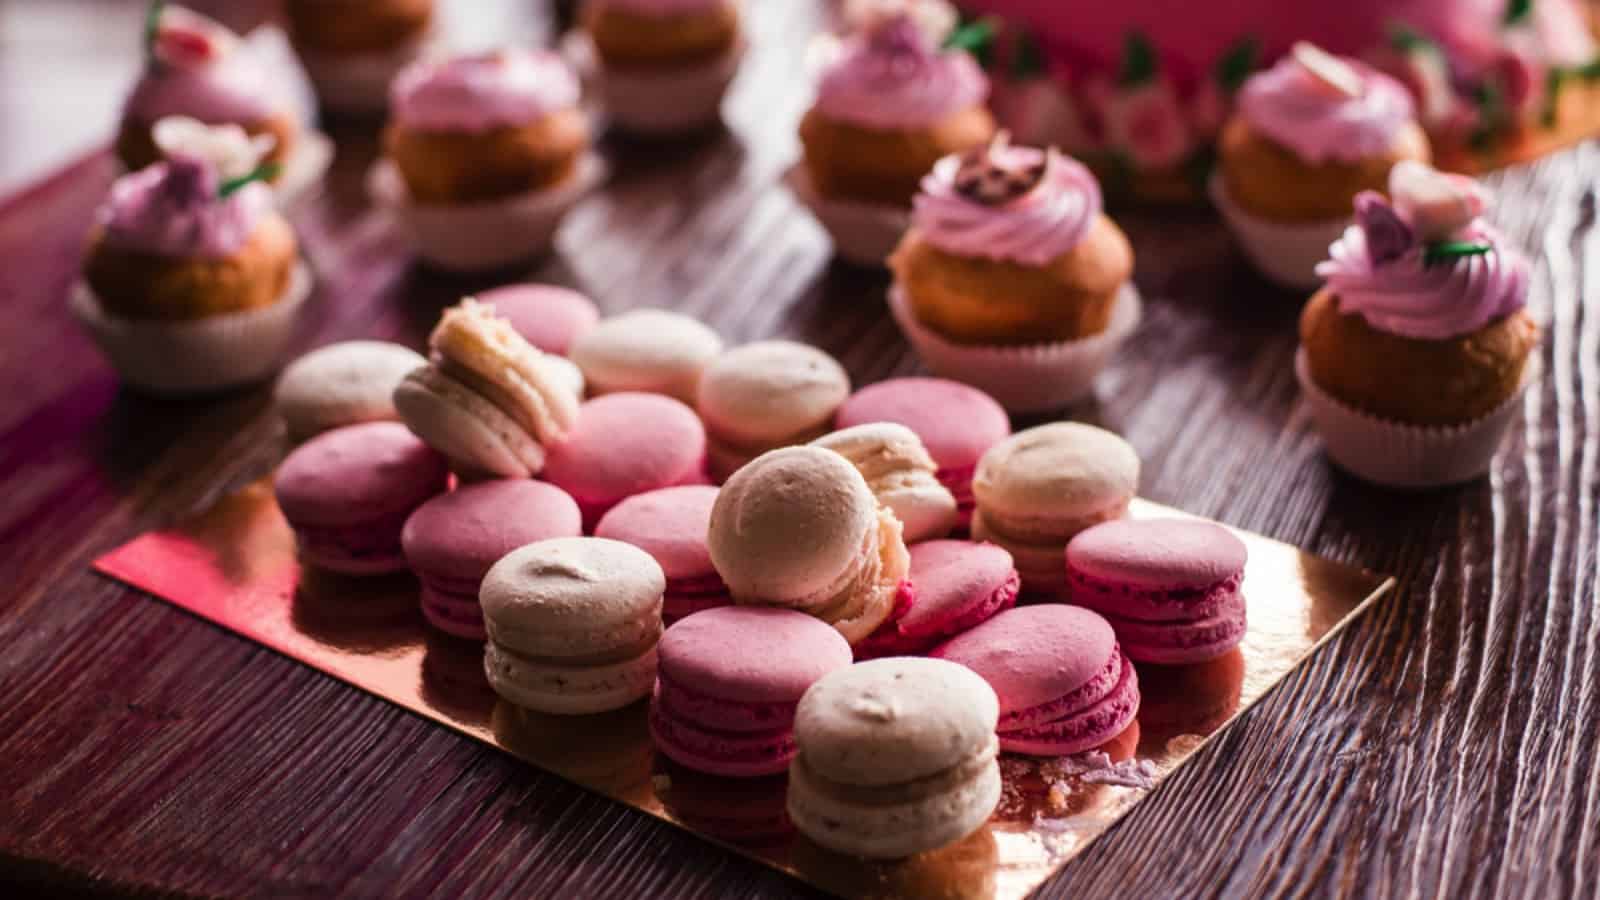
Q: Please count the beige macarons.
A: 9